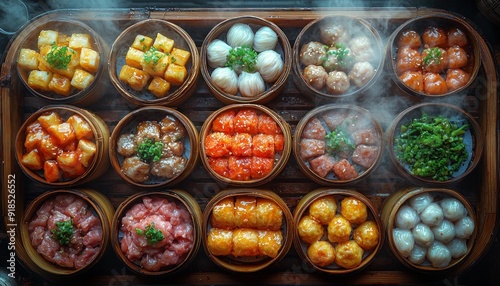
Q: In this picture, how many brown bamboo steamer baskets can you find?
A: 15